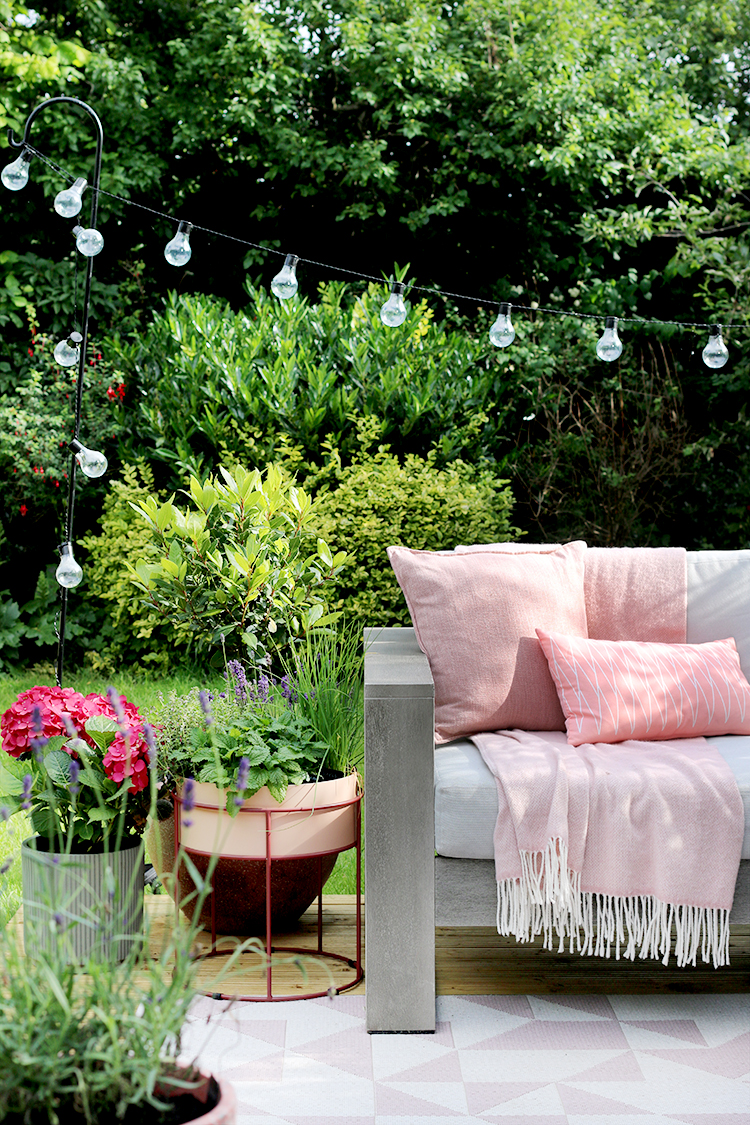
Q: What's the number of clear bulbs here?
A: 12